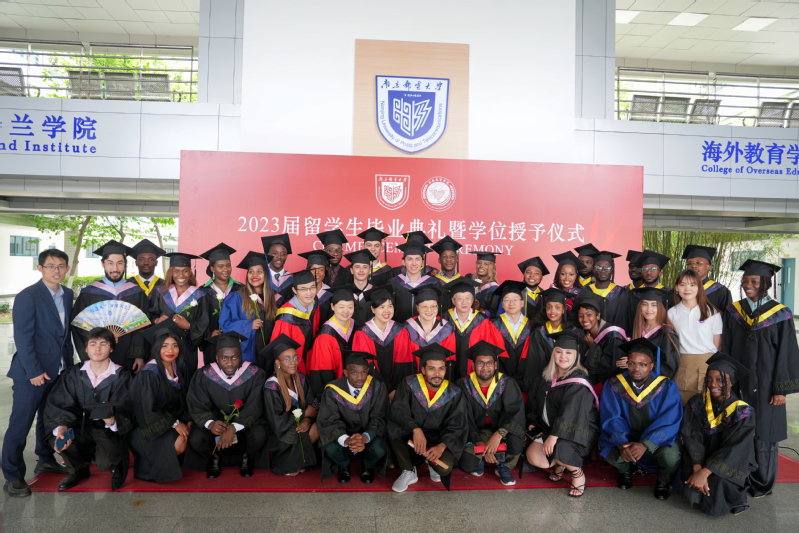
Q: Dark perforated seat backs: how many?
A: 9